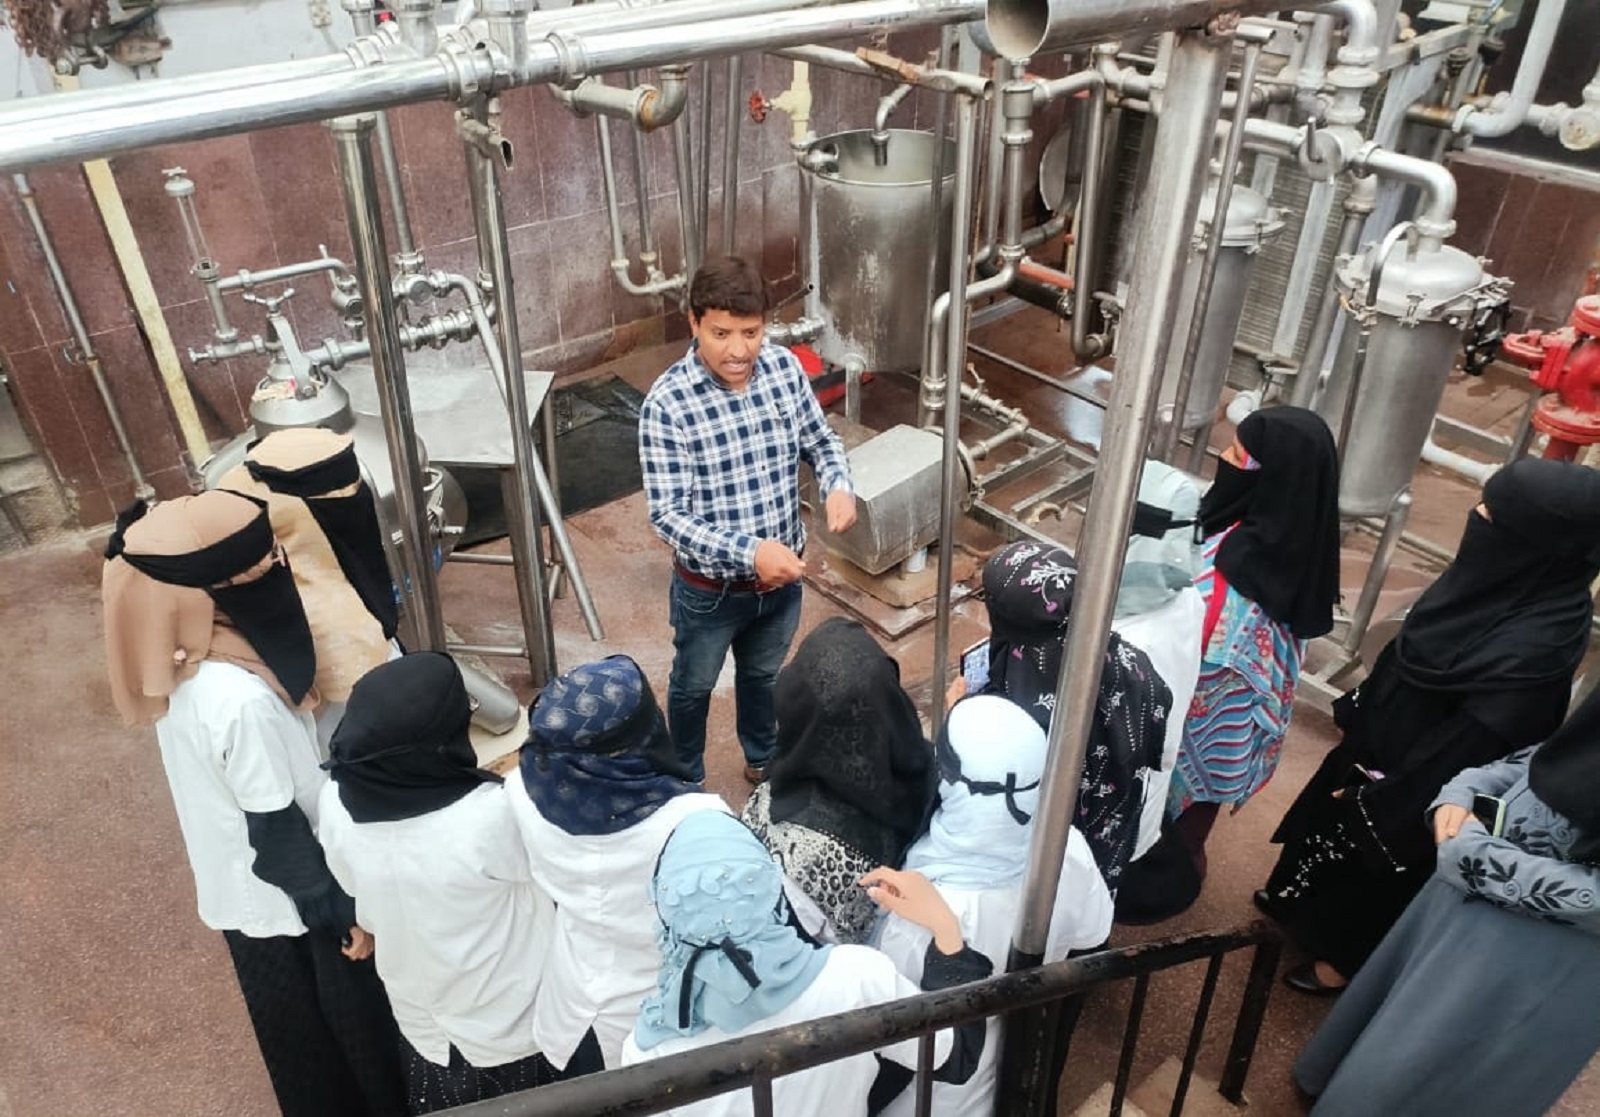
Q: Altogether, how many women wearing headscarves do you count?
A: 12